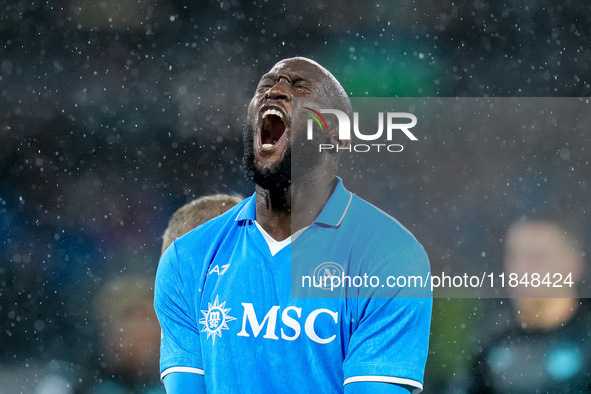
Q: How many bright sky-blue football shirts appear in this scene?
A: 1